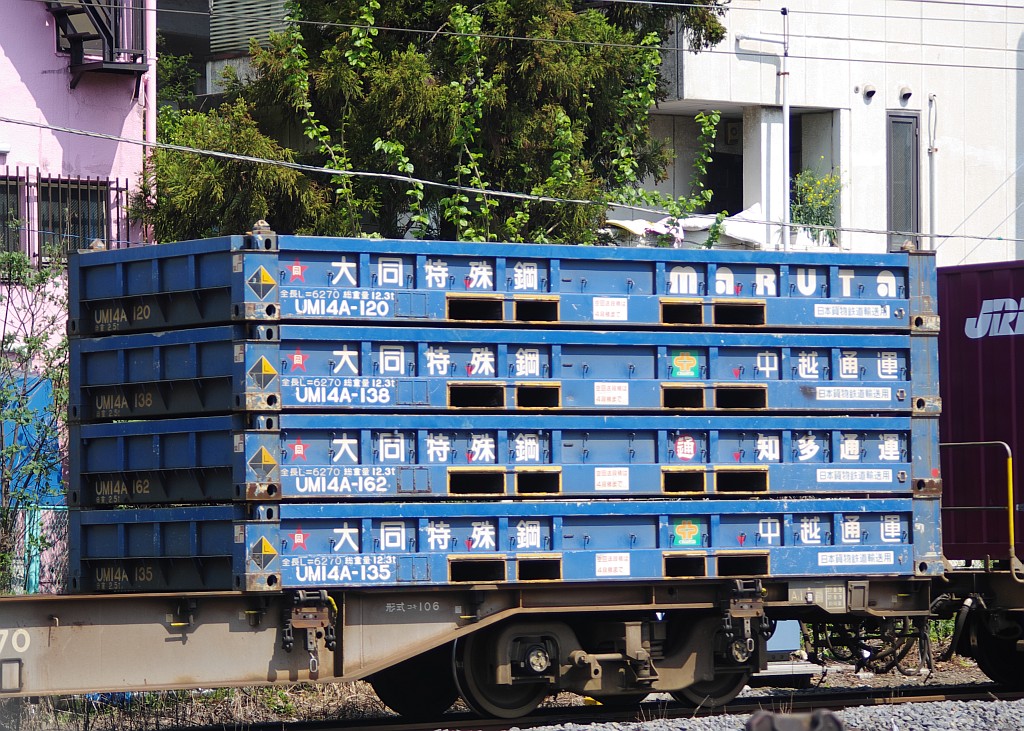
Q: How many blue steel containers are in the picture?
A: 4